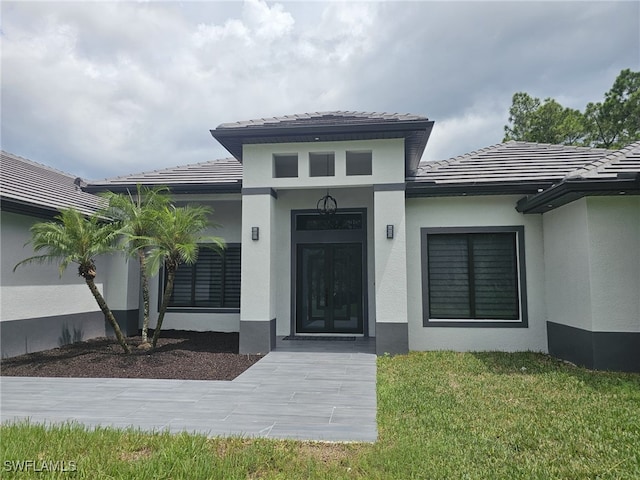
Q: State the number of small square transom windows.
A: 3